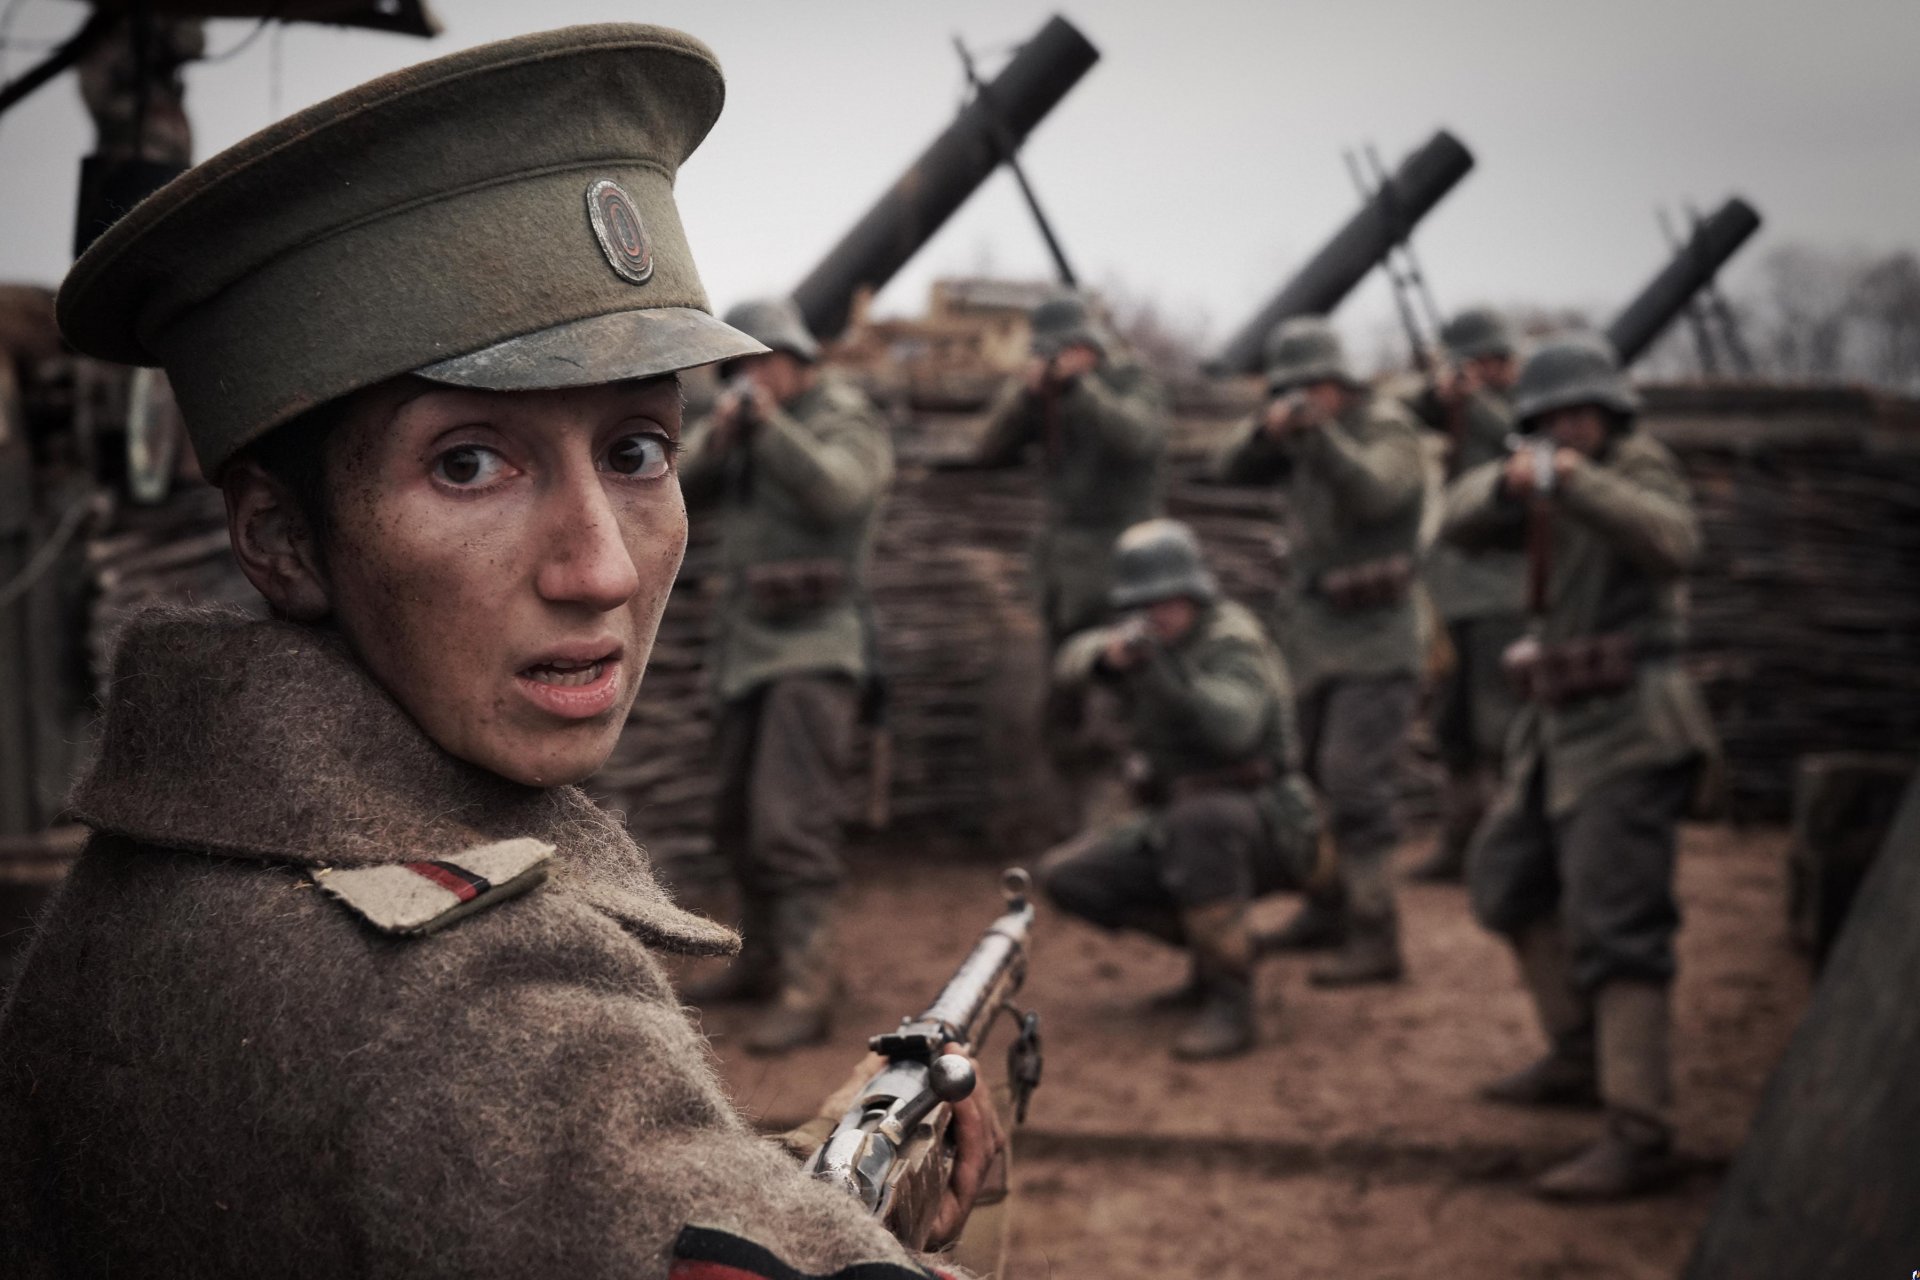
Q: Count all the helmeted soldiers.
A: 6